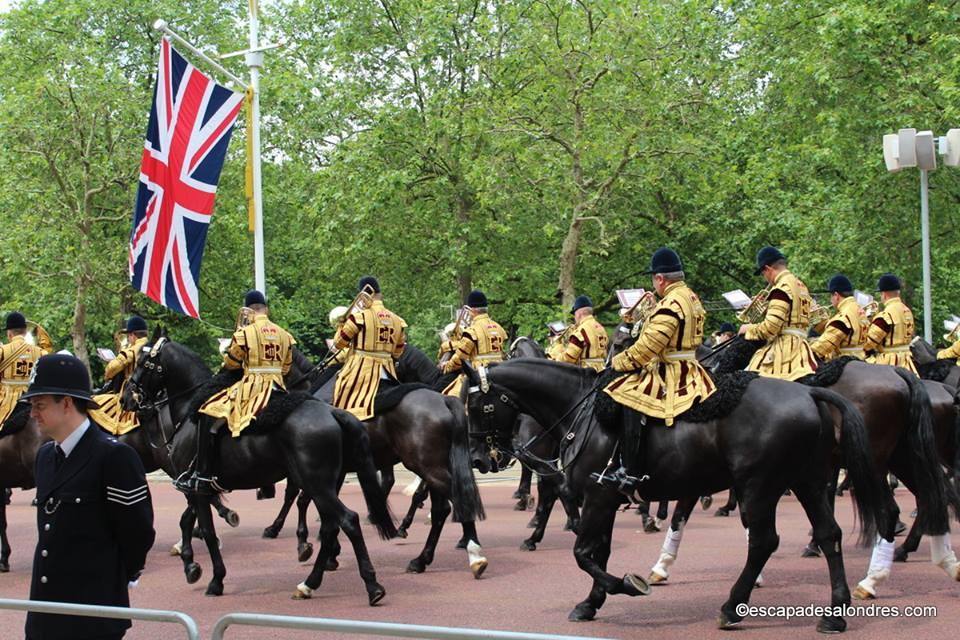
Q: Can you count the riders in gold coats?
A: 11